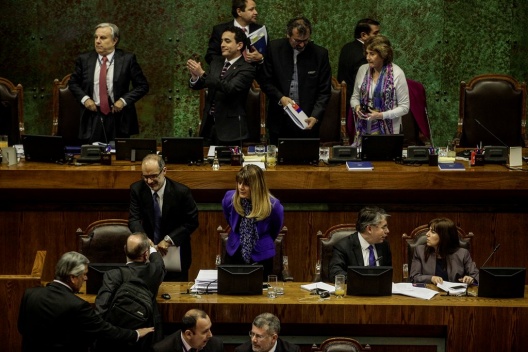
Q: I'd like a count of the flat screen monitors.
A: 9